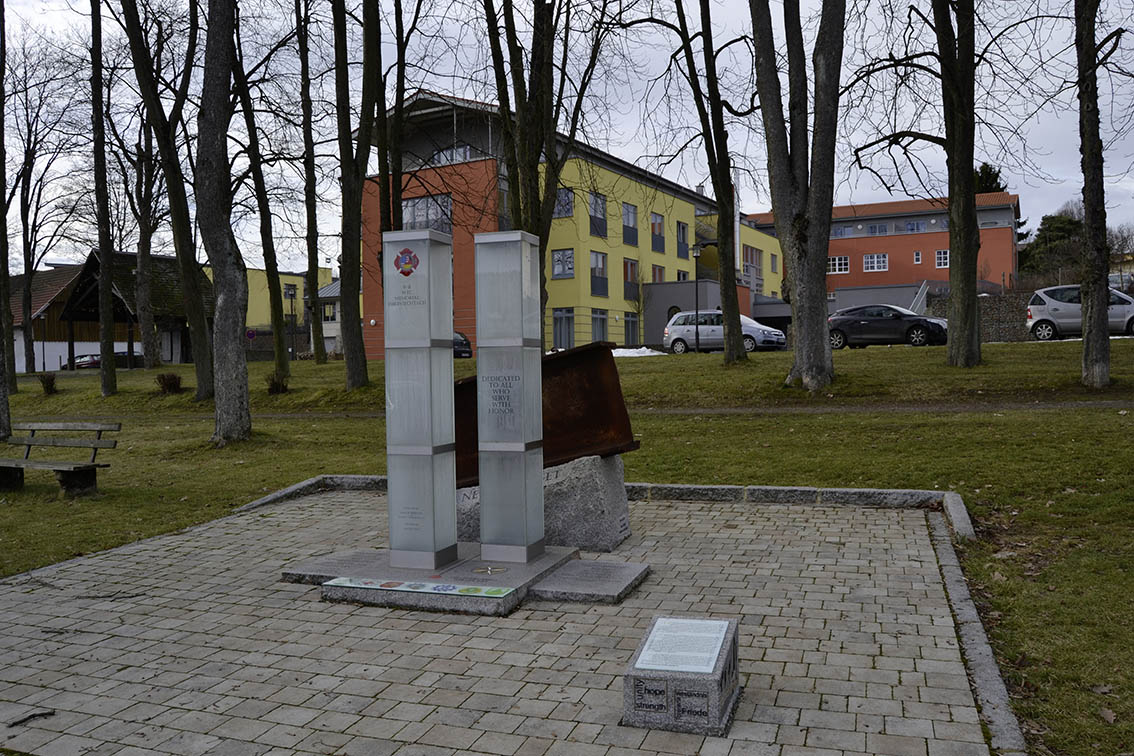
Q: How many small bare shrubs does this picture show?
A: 3